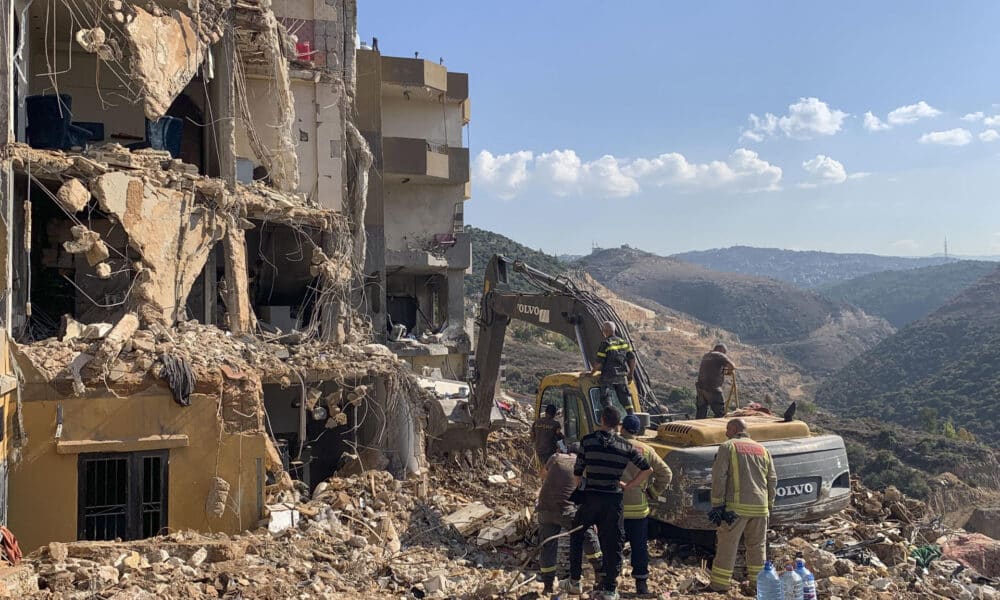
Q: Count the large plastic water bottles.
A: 3